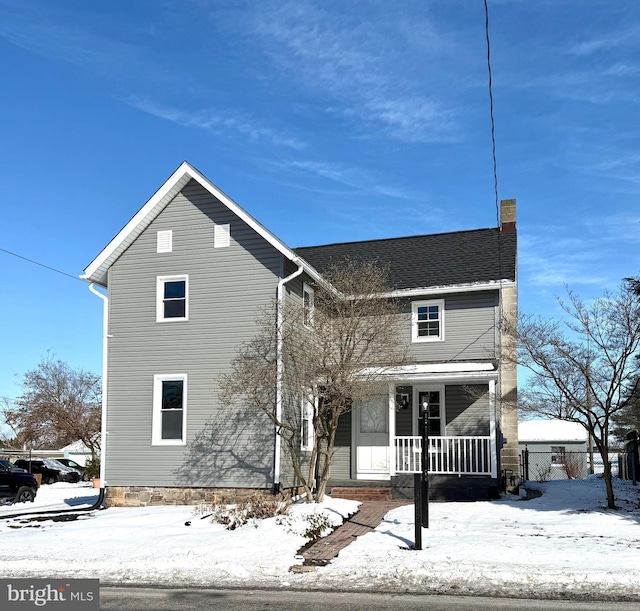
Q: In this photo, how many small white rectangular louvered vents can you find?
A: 2